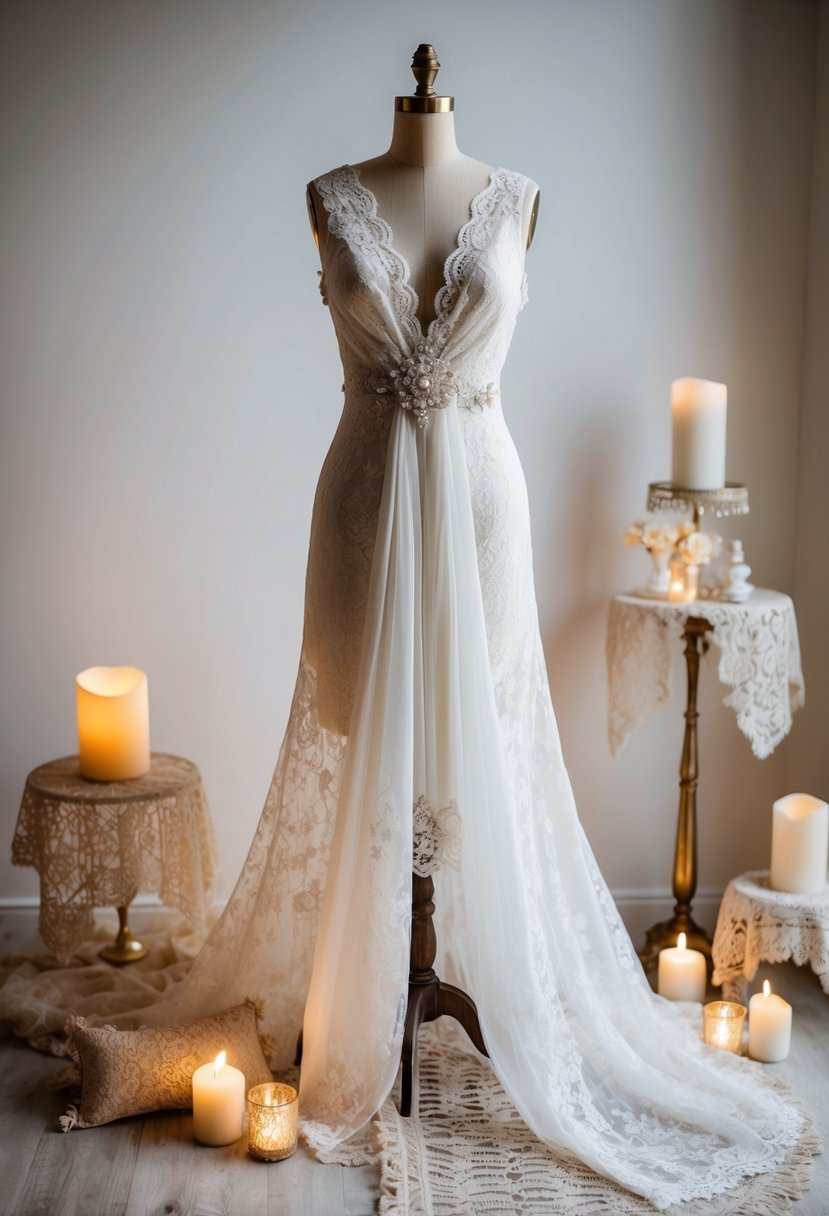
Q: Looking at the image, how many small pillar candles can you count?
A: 3